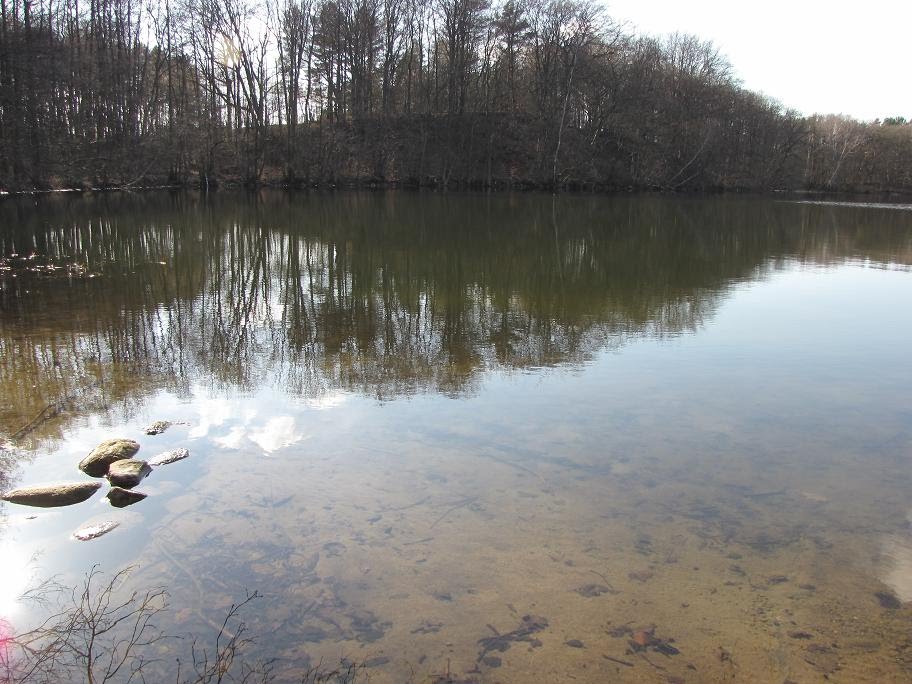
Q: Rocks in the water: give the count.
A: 7